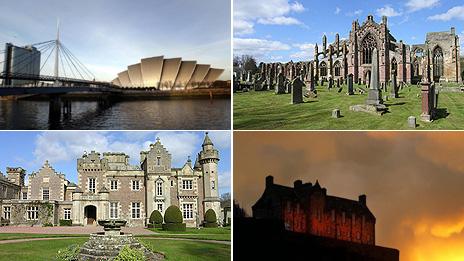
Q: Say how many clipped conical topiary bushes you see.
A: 3